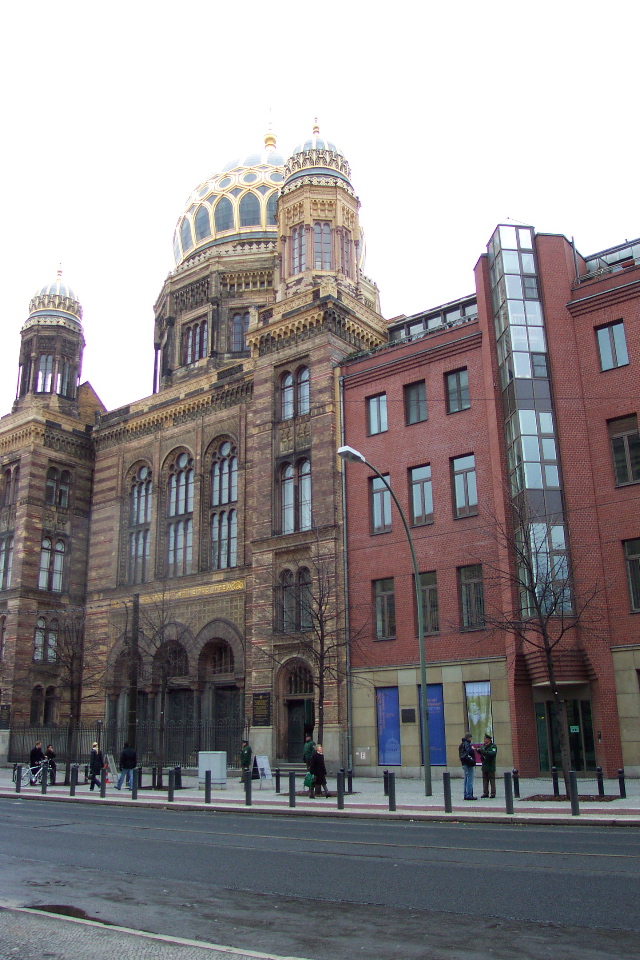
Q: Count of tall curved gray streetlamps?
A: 1